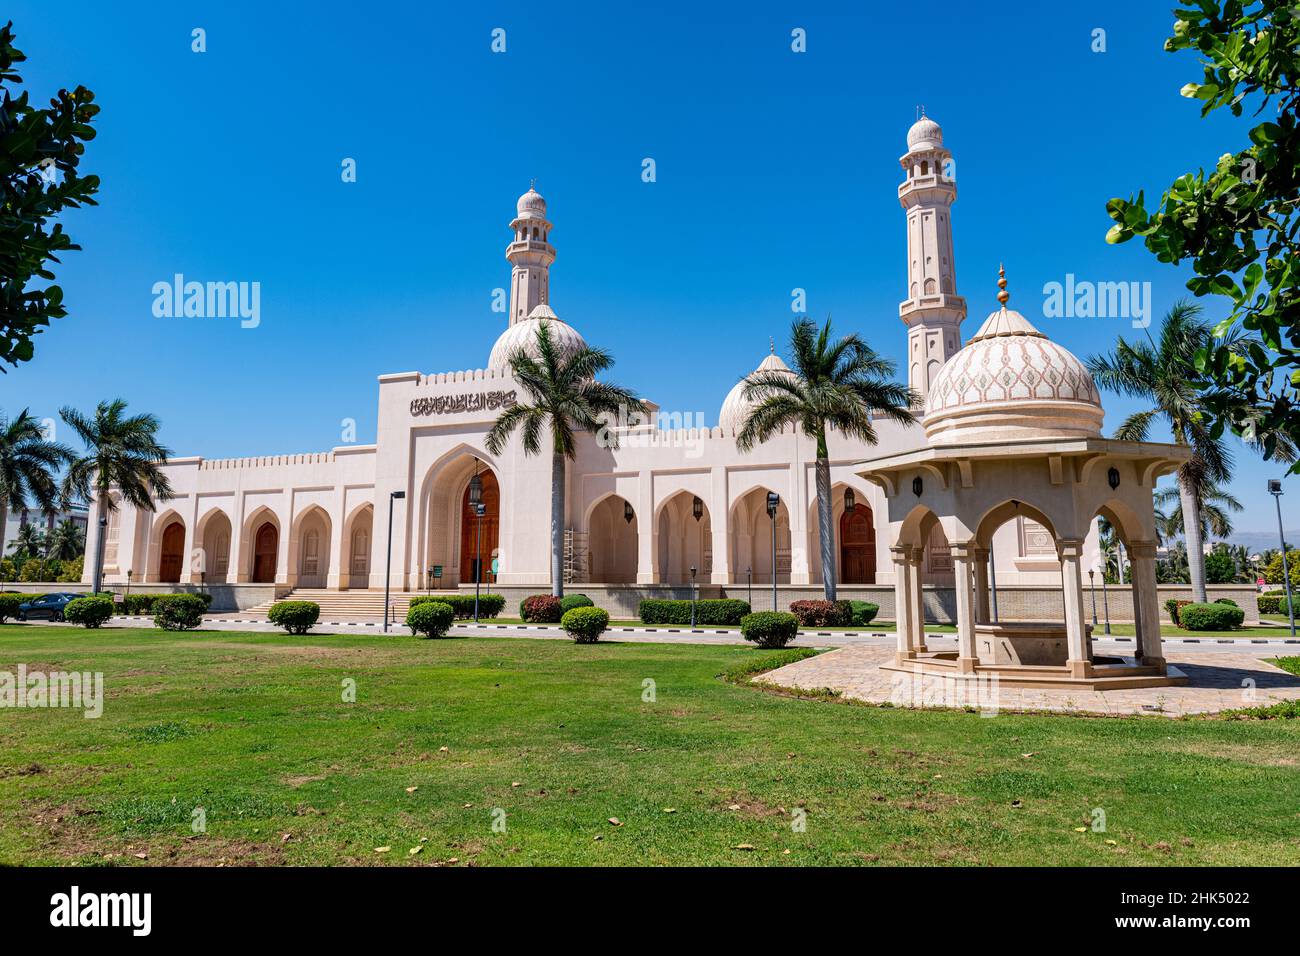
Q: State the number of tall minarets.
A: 2